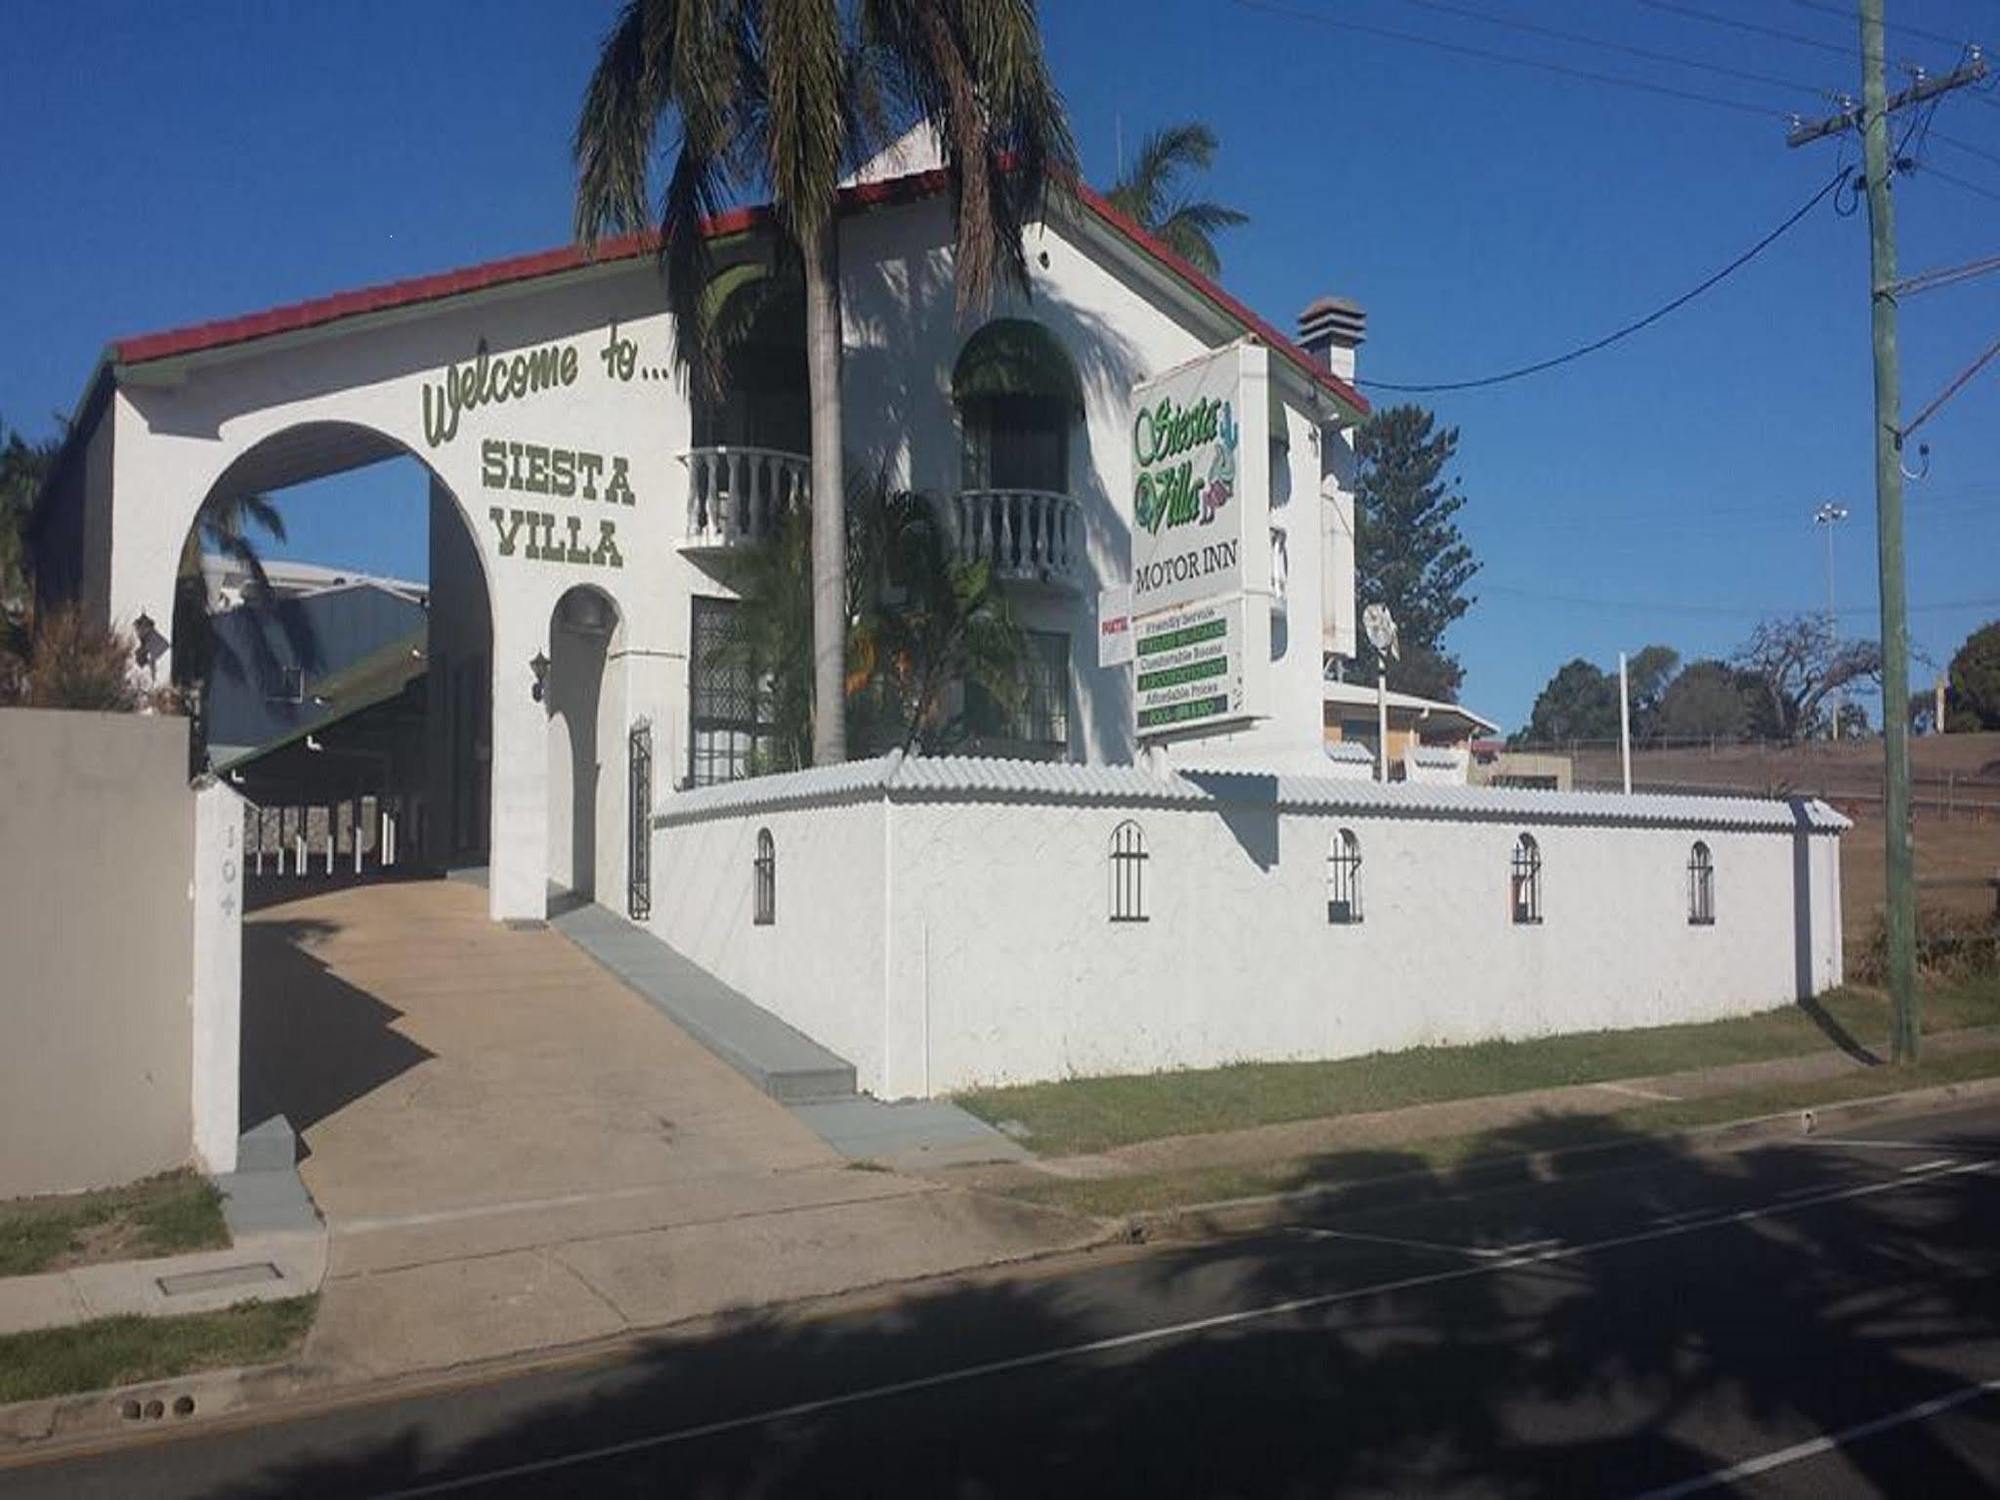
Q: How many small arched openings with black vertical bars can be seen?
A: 5